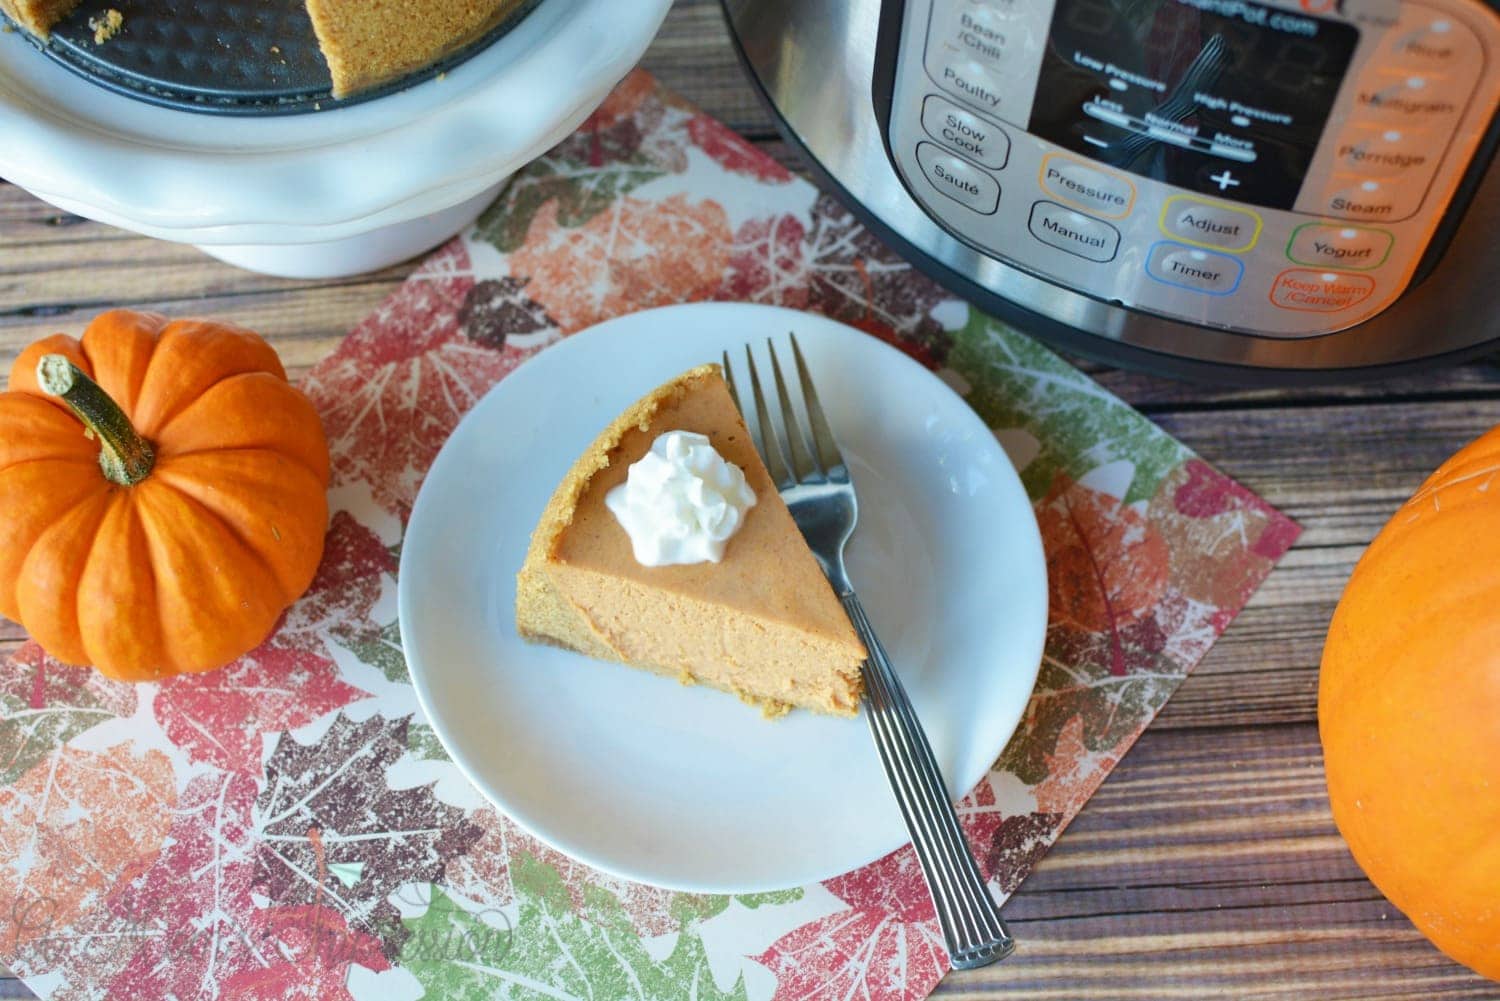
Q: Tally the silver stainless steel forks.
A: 1